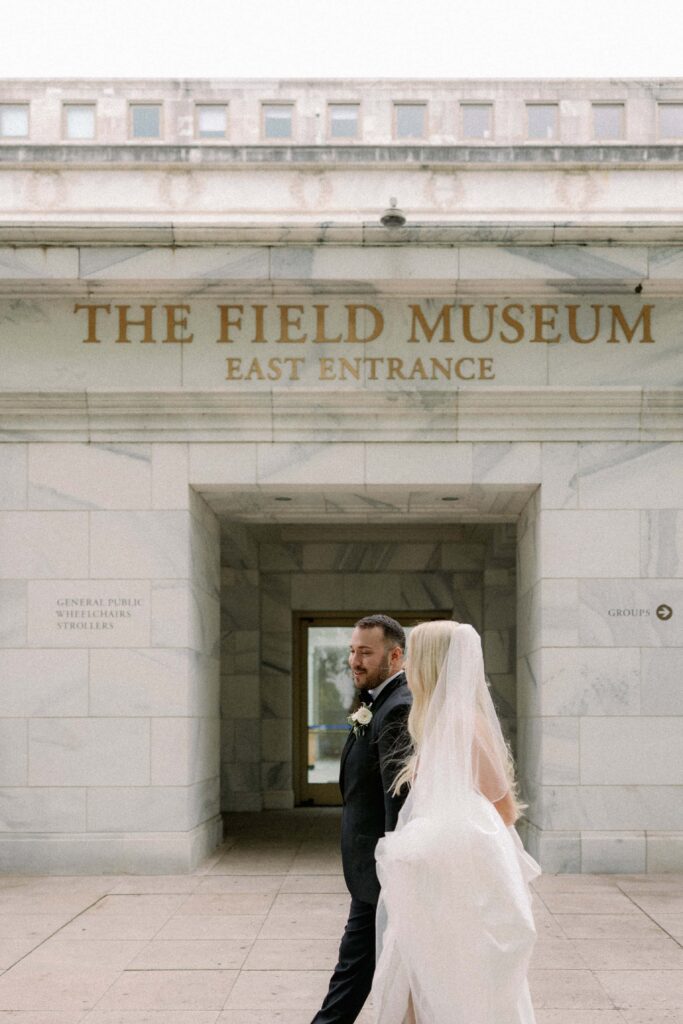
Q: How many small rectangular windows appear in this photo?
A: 11